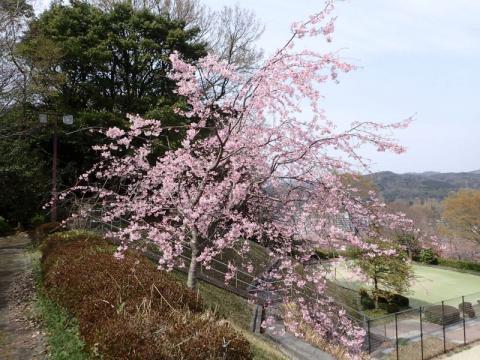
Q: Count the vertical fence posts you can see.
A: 5